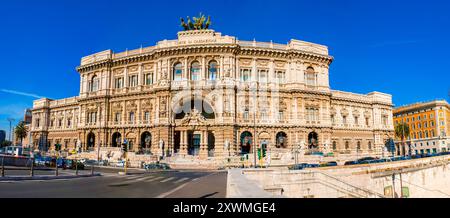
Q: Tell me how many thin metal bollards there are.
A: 5